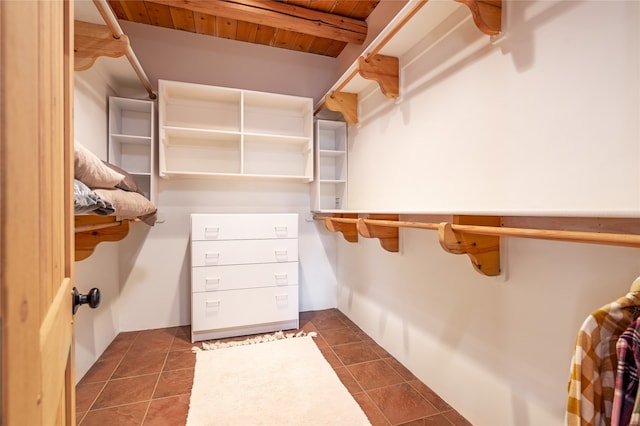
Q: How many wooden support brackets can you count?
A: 8